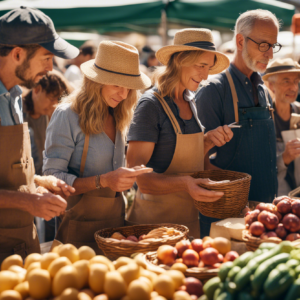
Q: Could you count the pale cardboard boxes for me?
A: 1